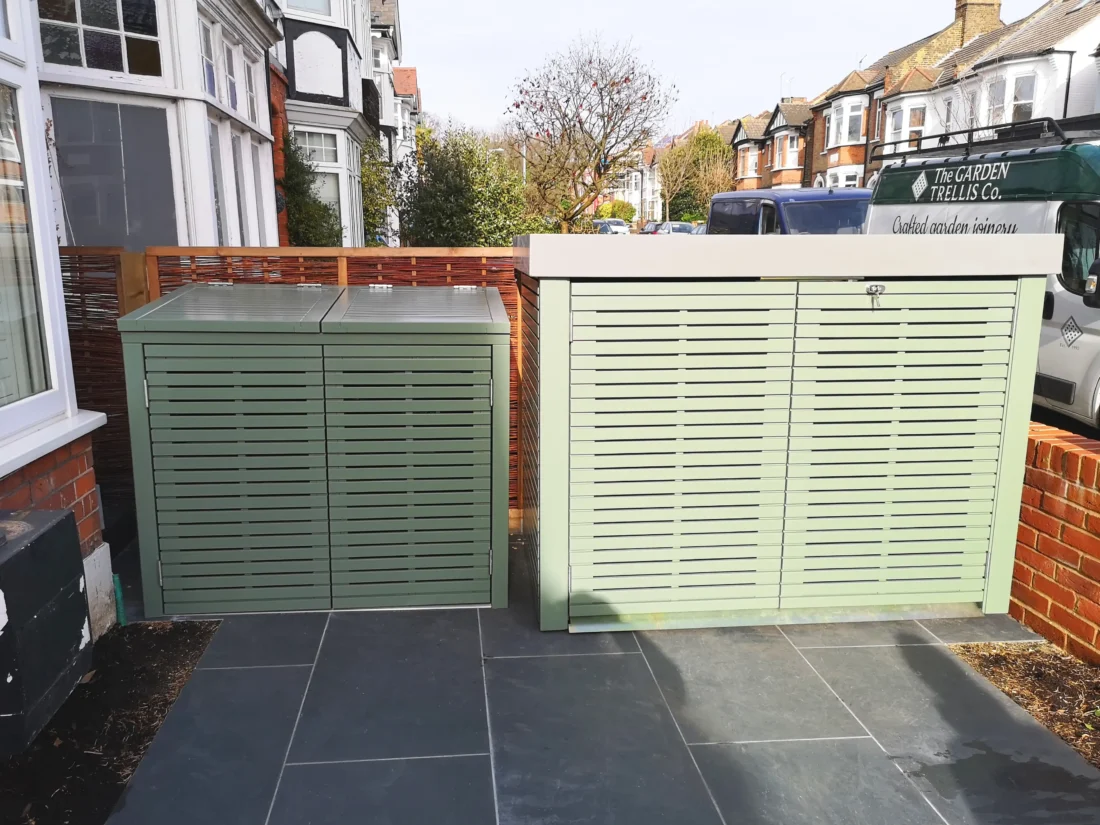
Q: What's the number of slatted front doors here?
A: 4